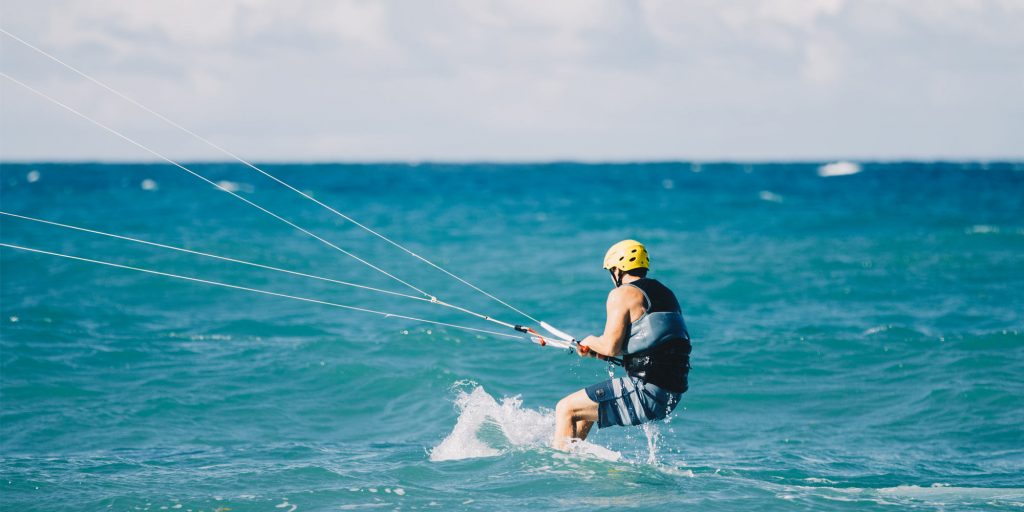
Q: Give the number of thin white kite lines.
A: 4